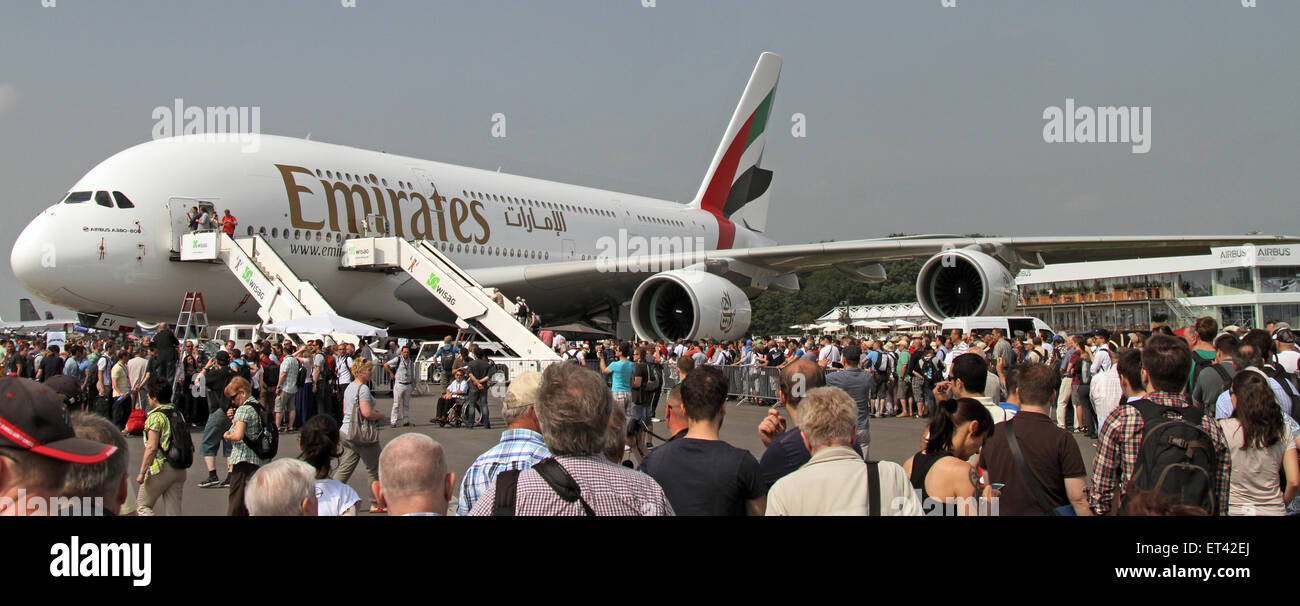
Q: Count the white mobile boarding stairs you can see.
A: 2